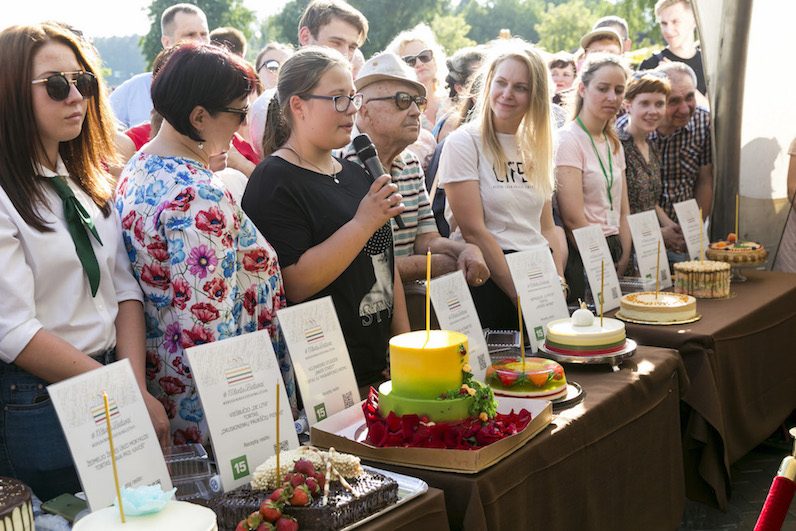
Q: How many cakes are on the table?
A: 9